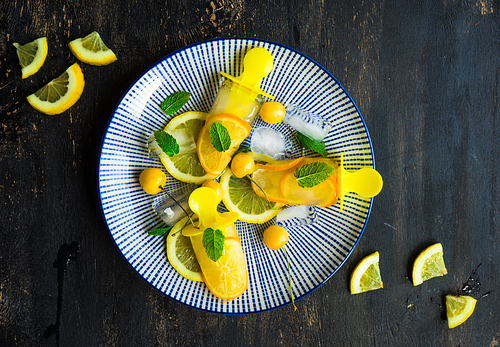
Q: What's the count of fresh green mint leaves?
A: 7